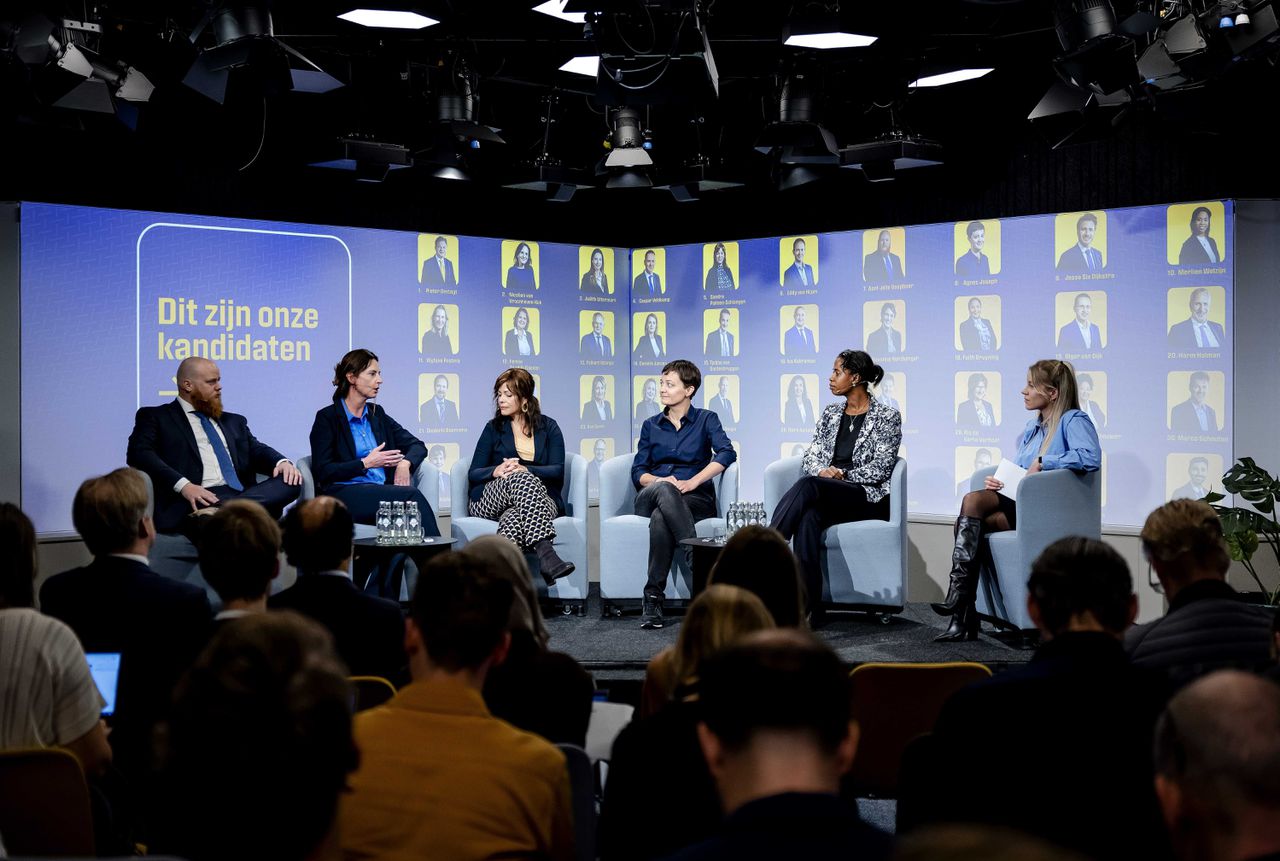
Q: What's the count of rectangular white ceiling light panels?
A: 5